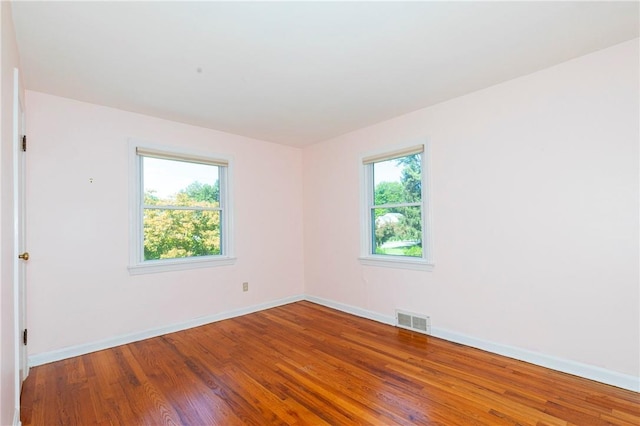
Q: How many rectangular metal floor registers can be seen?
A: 1